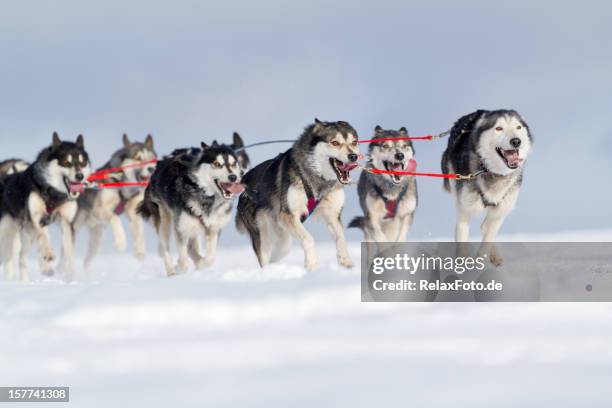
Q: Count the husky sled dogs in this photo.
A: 8